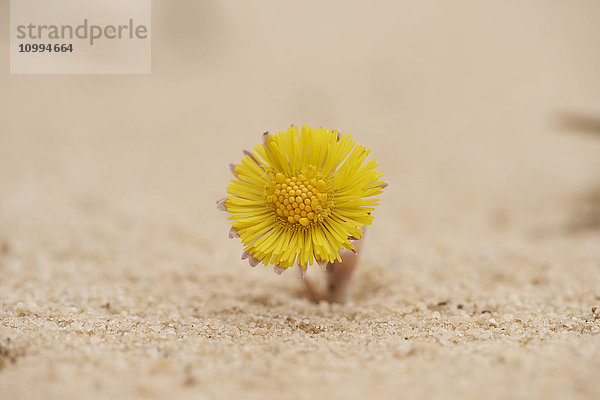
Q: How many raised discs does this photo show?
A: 1